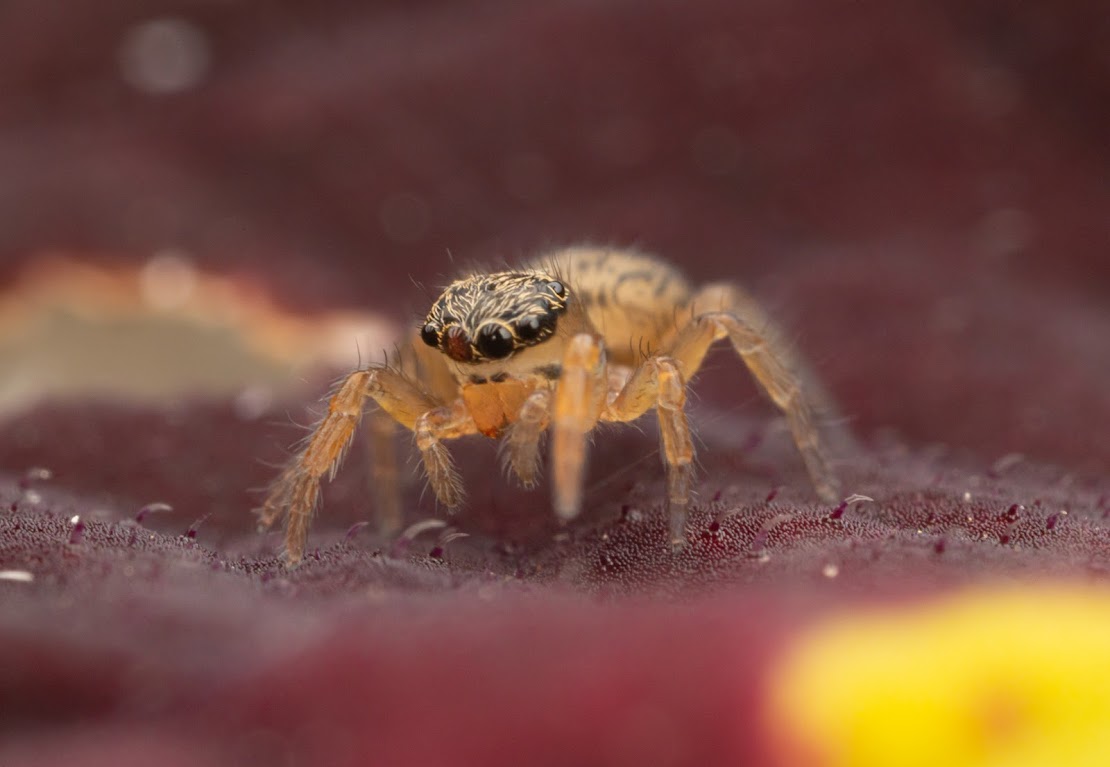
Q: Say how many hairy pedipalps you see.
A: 2